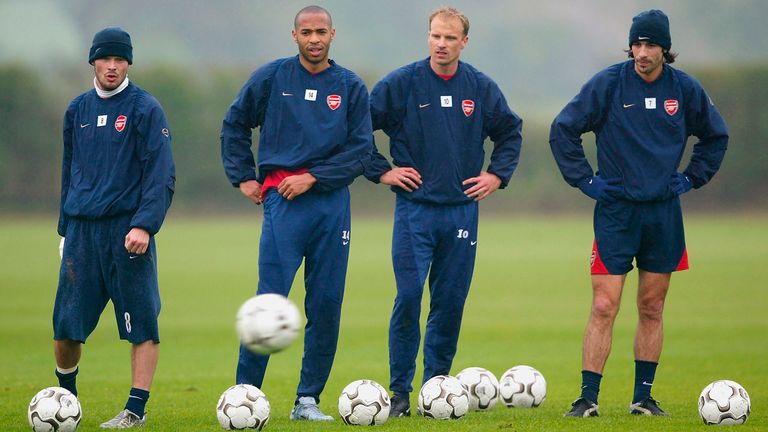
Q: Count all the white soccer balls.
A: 8